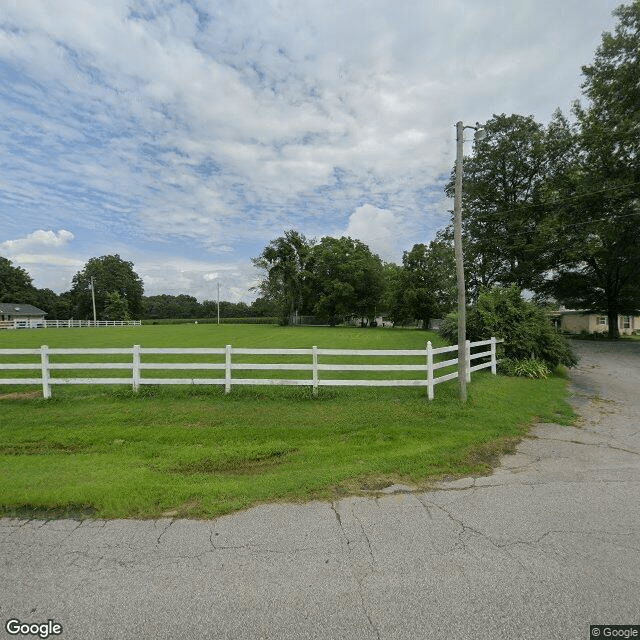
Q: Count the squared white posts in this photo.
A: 7